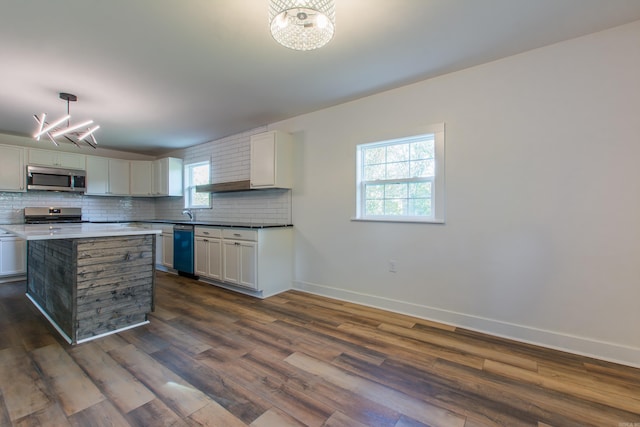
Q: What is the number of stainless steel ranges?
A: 1